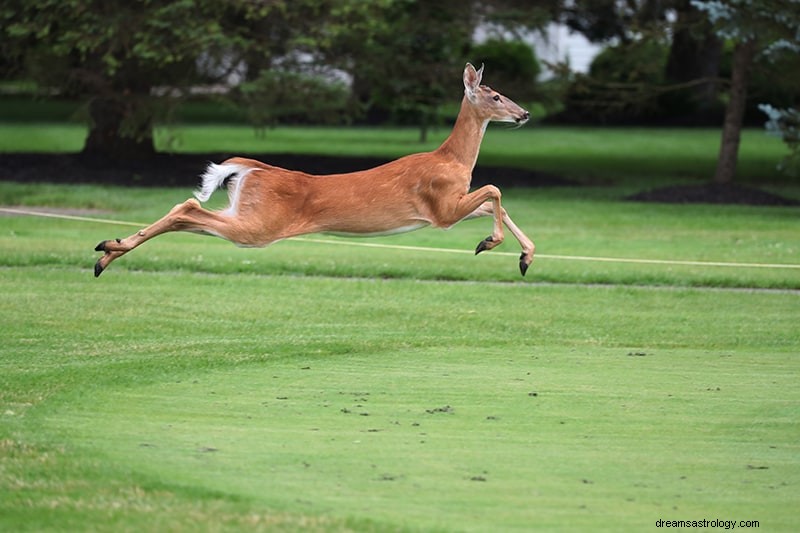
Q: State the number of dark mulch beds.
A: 2